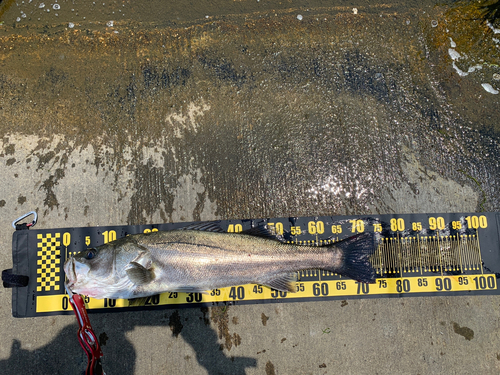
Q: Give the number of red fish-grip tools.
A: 1